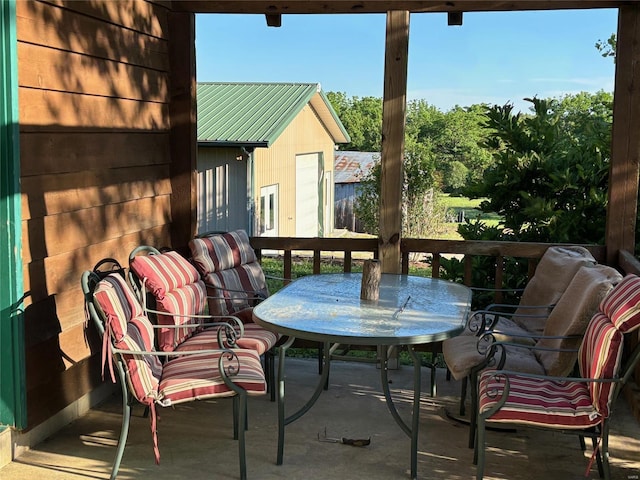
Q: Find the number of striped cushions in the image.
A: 4